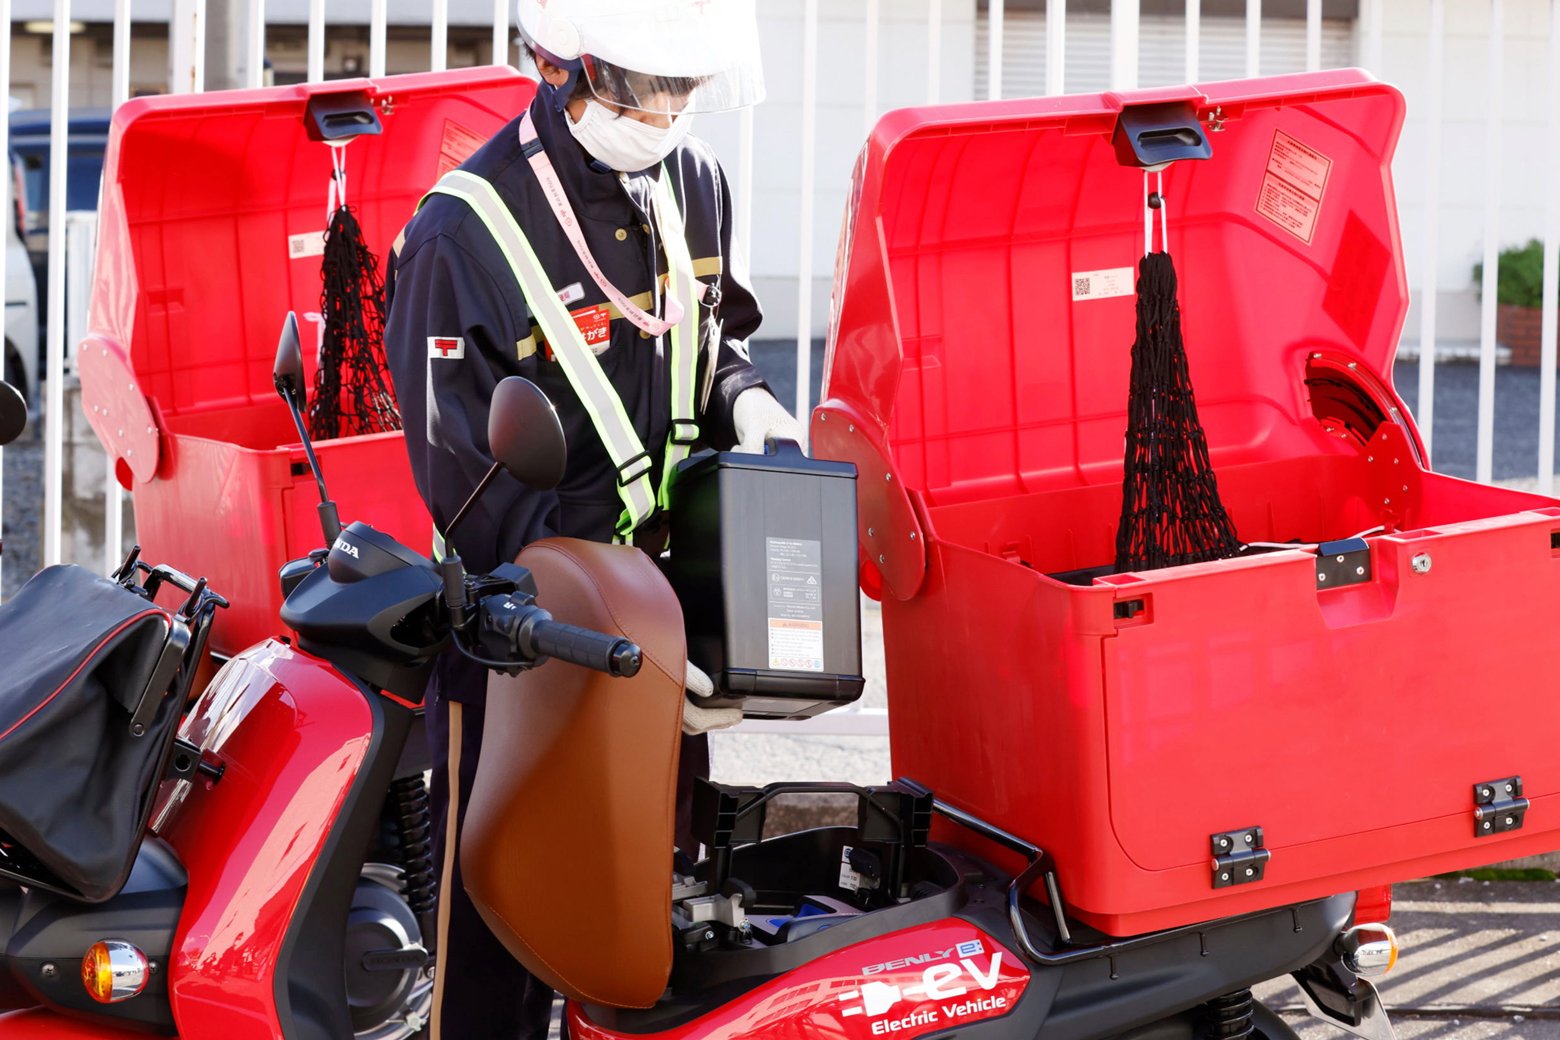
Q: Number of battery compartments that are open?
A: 1